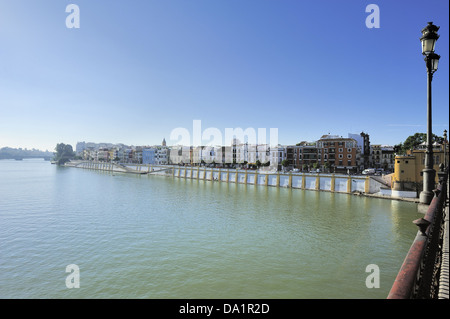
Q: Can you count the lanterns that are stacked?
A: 2